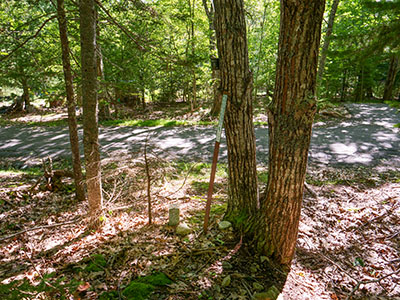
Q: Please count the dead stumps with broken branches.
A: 1